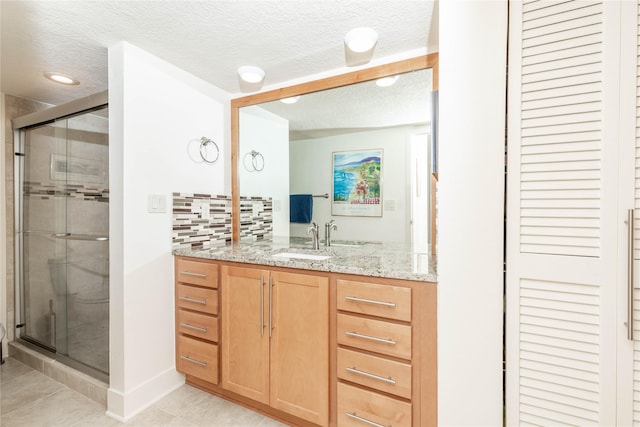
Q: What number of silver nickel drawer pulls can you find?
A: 8